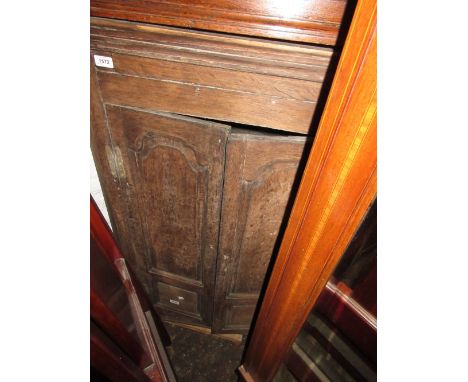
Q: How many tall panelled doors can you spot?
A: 2